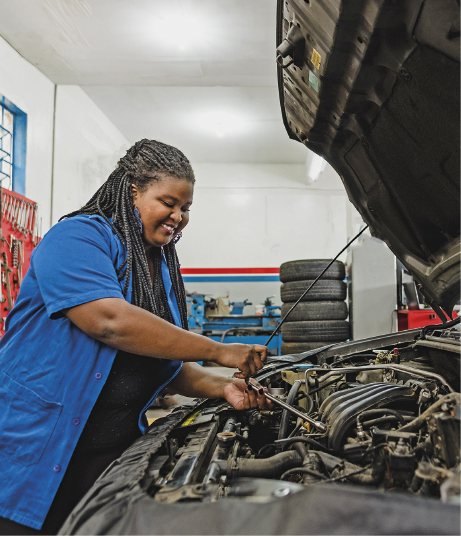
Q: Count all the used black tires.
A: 5